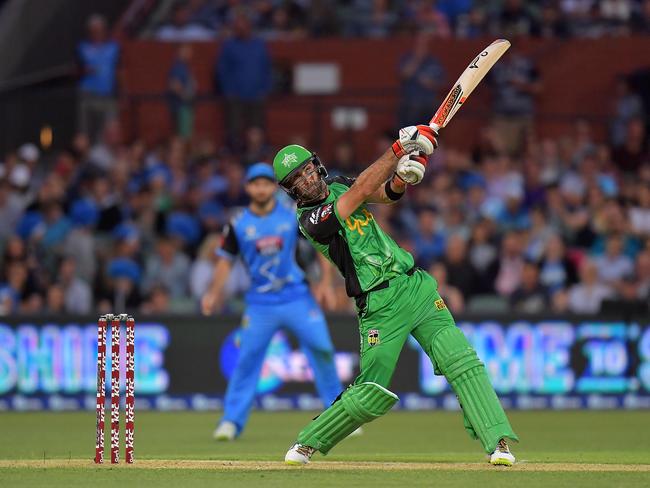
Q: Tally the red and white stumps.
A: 3